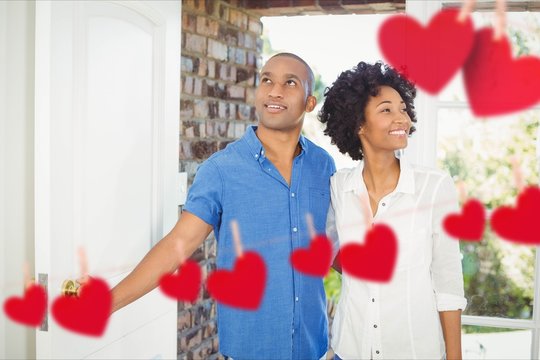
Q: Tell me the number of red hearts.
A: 10